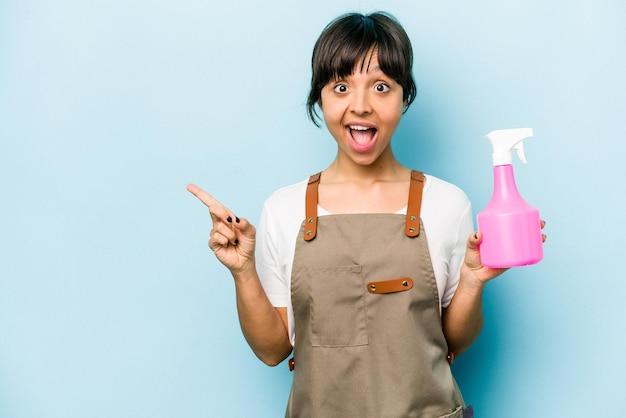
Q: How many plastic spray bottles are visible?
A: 1